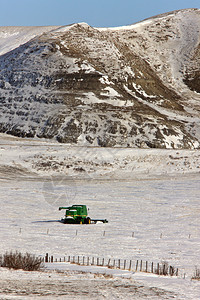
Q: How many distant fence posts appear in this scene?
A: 7